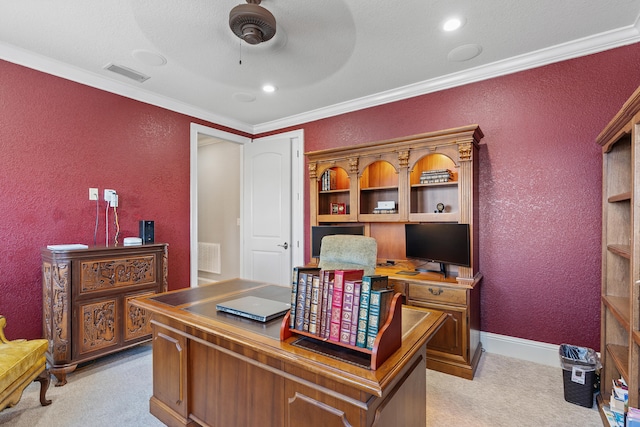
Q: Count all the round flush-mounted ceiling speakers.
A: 3